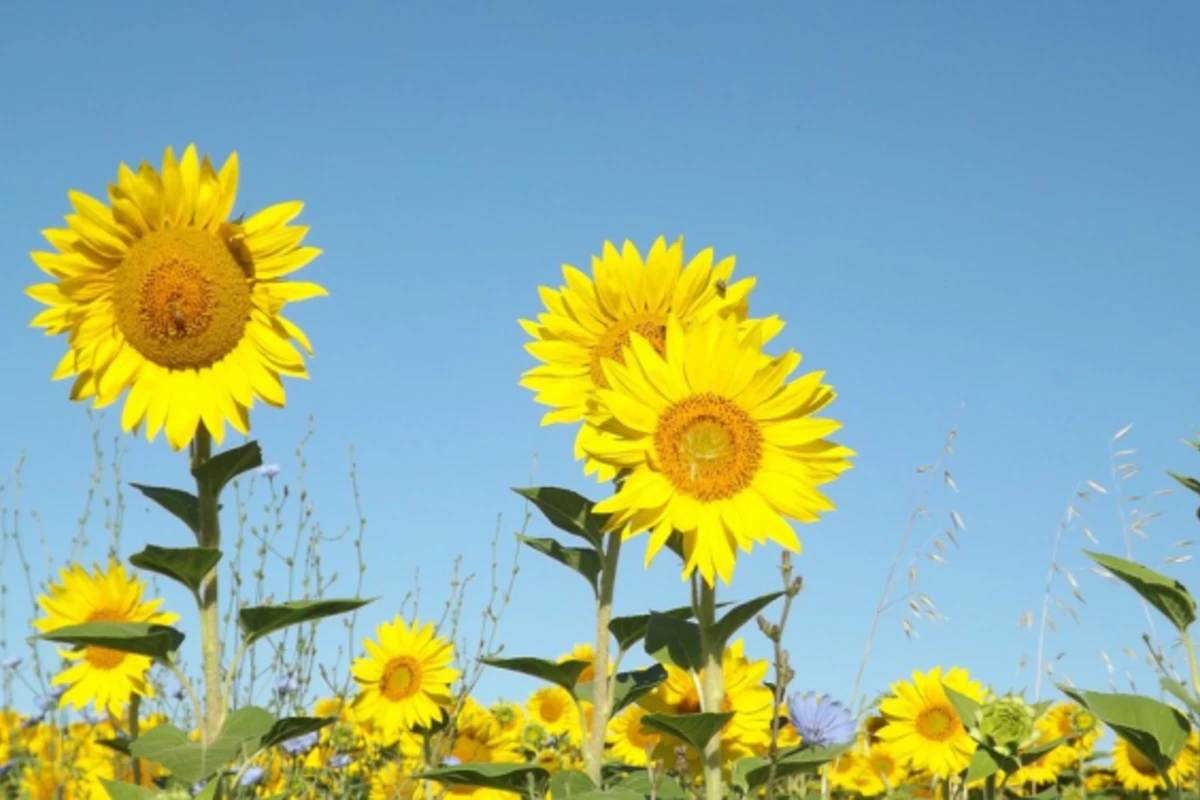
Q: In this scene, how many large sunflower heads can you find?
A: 3